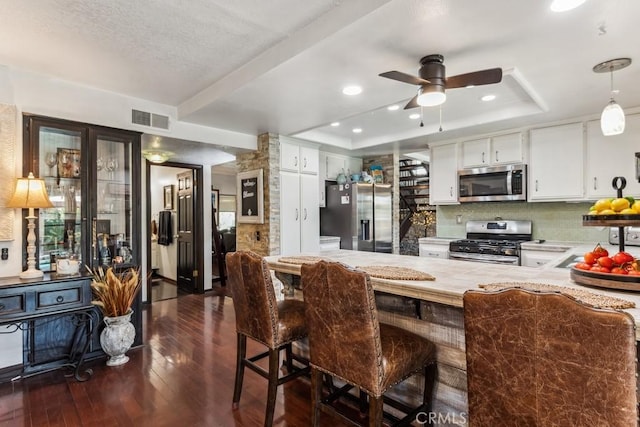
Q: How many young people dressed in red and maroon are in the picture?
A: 0